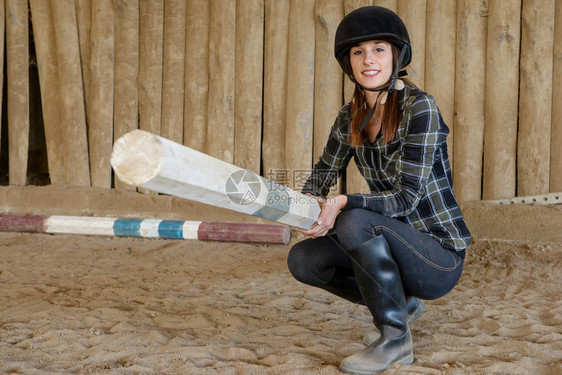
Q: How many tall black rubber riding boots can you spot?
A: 2